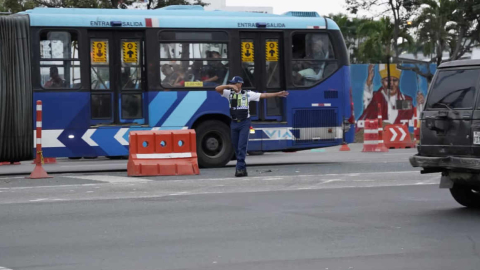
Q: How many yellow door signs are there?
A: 4